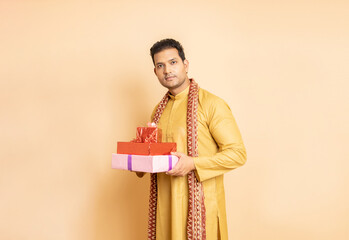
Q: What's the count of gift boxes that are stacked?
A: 3